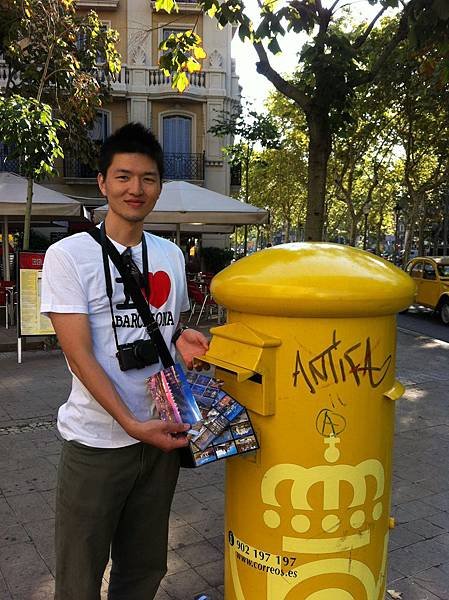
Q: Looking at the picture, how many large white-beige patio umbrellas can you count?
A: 2